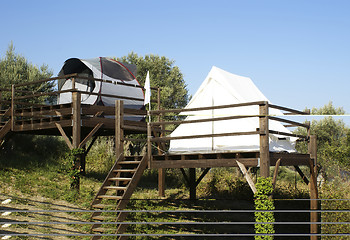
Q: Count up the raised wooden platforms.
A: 2